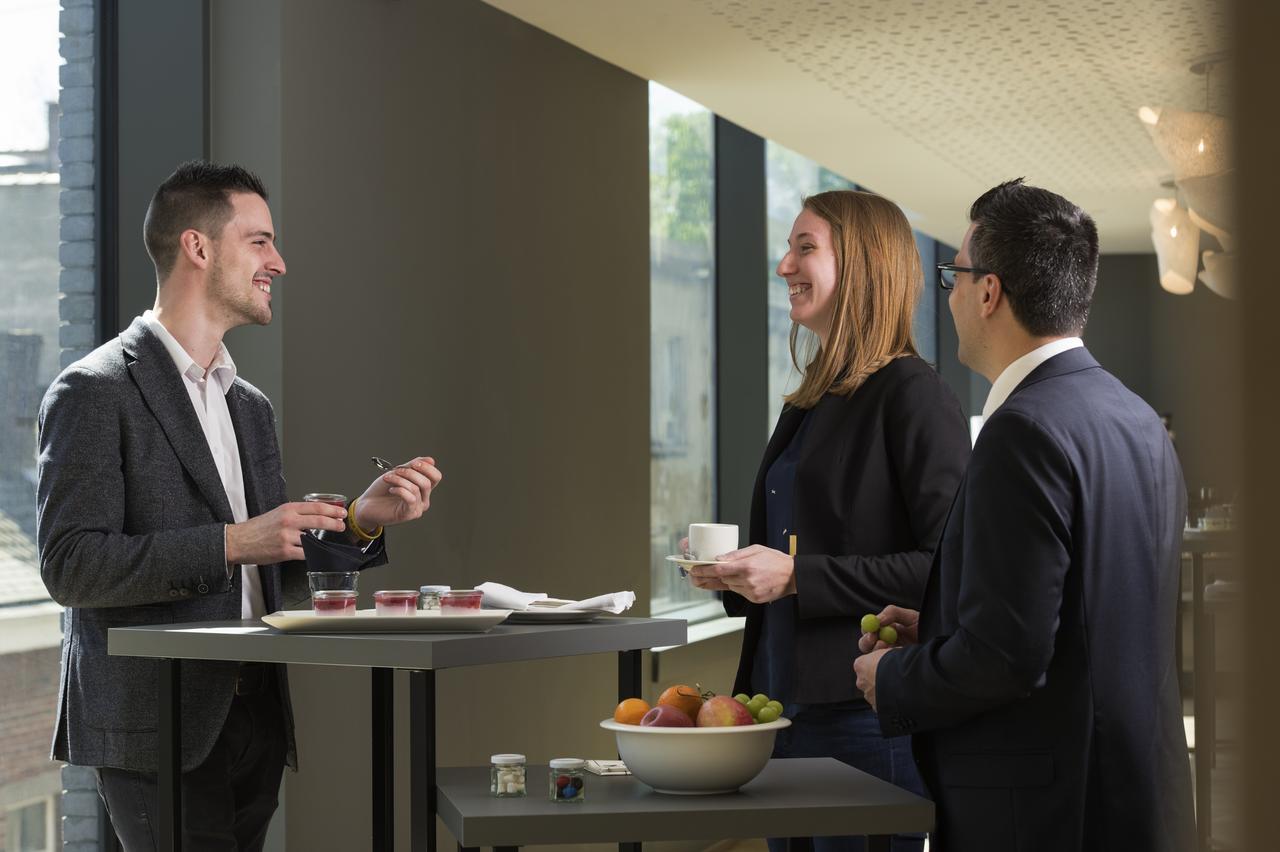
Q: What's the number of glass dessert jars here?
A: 4